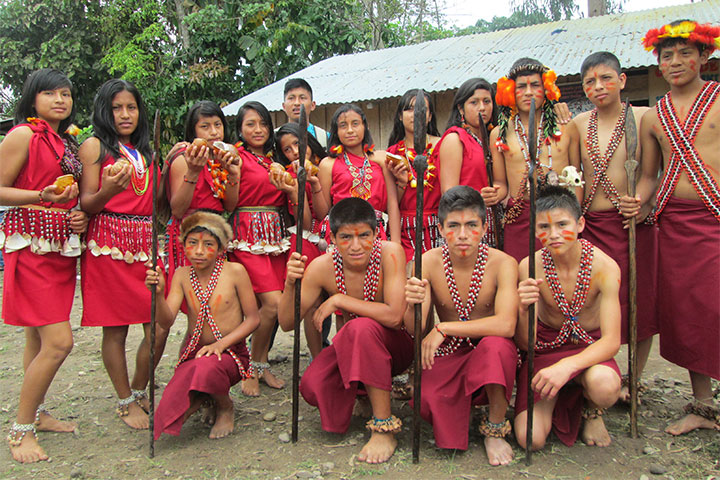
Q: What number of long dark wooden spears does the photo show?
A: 6